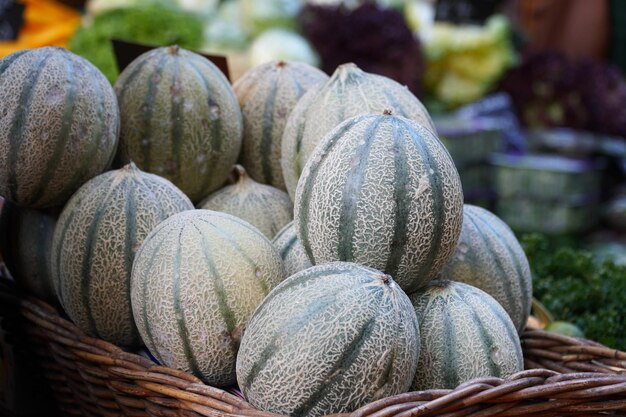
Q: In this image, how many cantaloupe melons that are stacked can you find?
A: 13